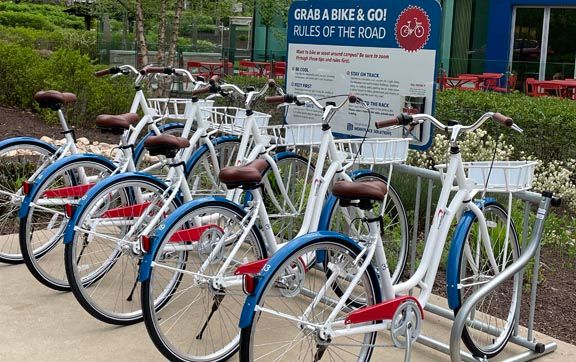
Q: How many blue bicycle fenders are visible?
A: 10